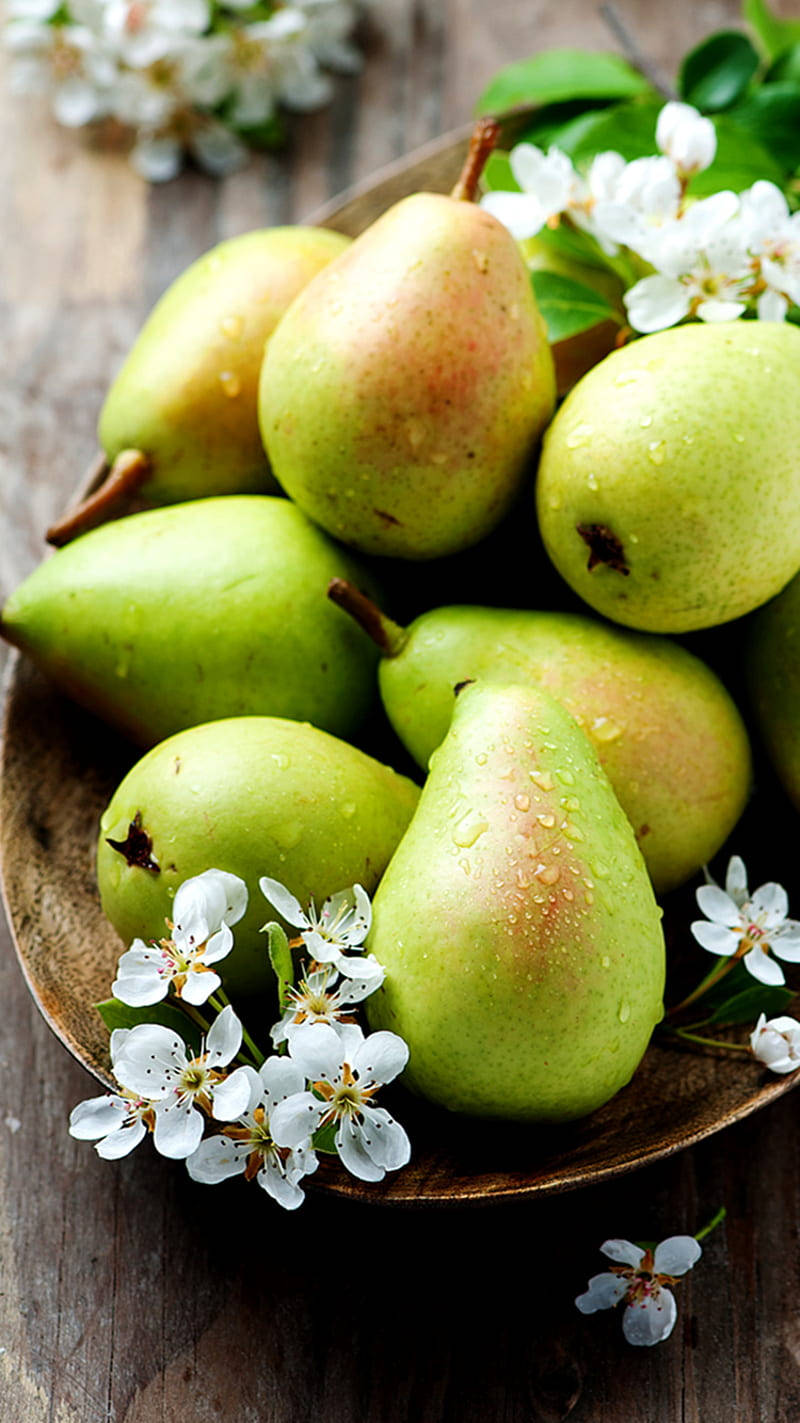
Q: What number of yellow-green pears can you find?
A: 8